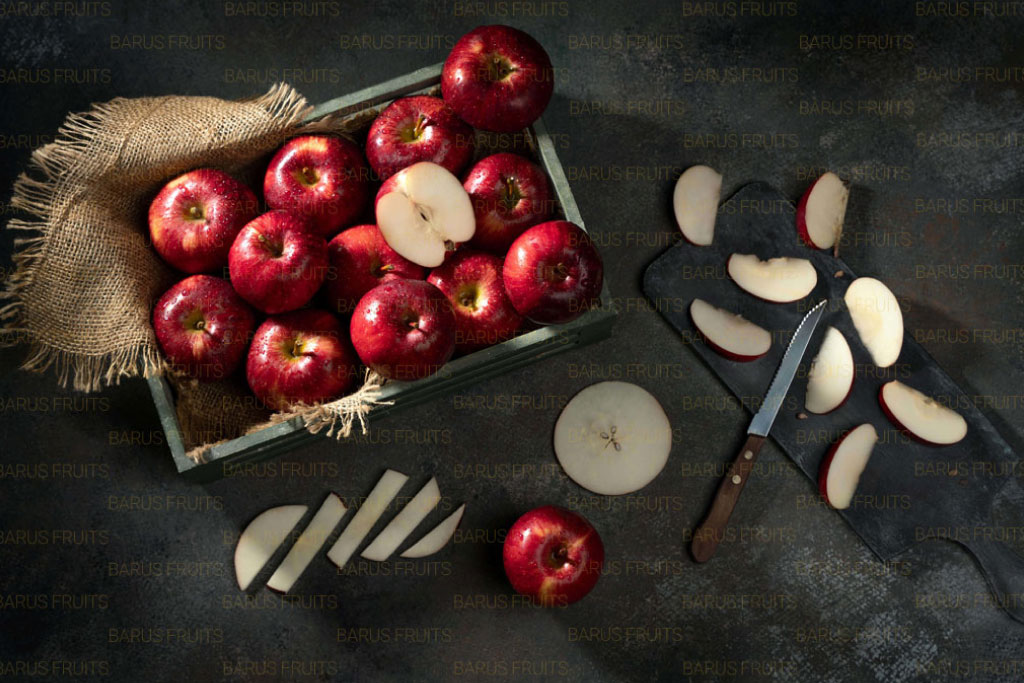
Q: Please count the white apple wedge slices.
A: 8